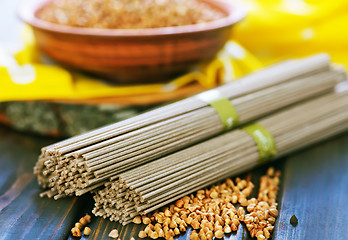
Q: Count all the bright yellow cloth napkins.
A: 1